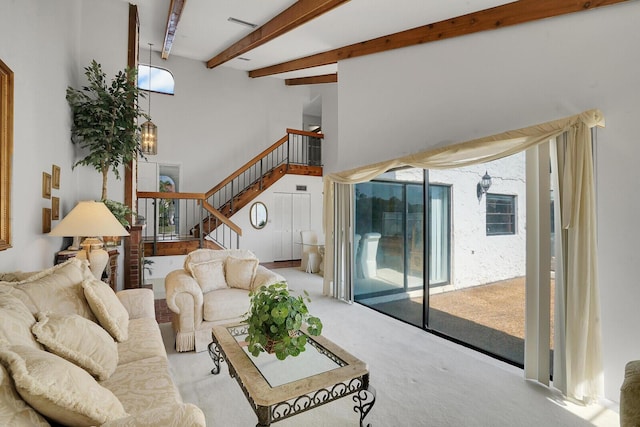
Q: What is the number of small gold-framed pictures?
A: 4